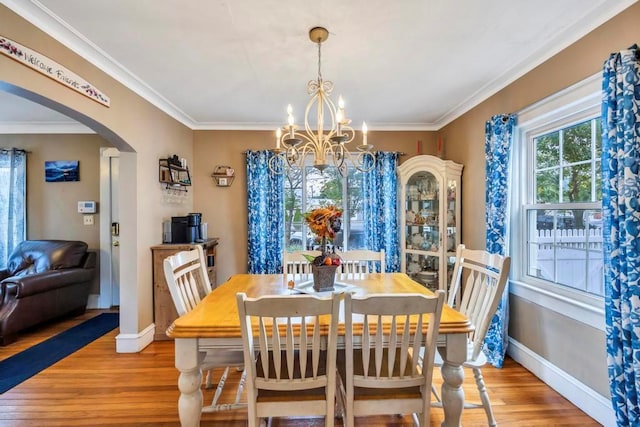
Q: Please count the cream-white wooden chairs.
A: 6